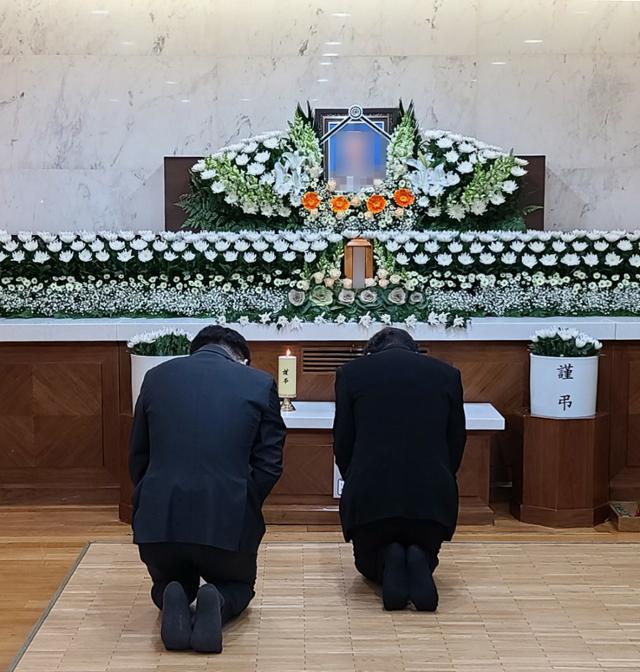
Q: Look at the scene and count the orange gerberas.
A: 4